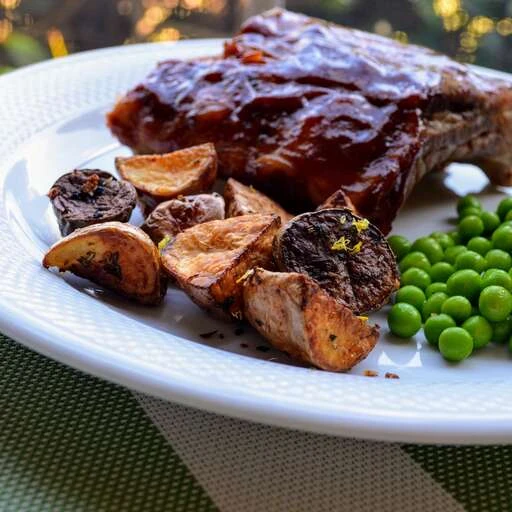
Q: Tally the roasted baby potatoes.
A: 9